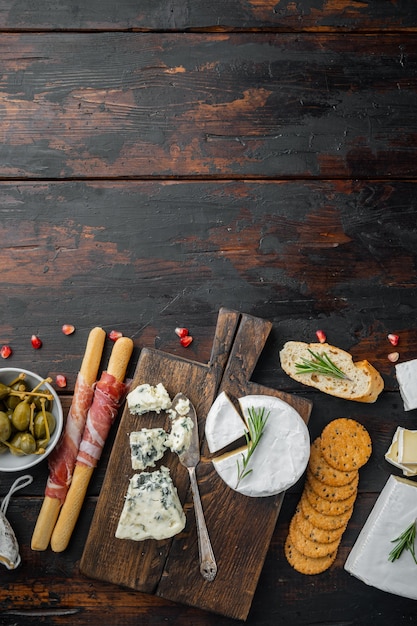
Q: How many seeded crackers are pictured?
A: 8